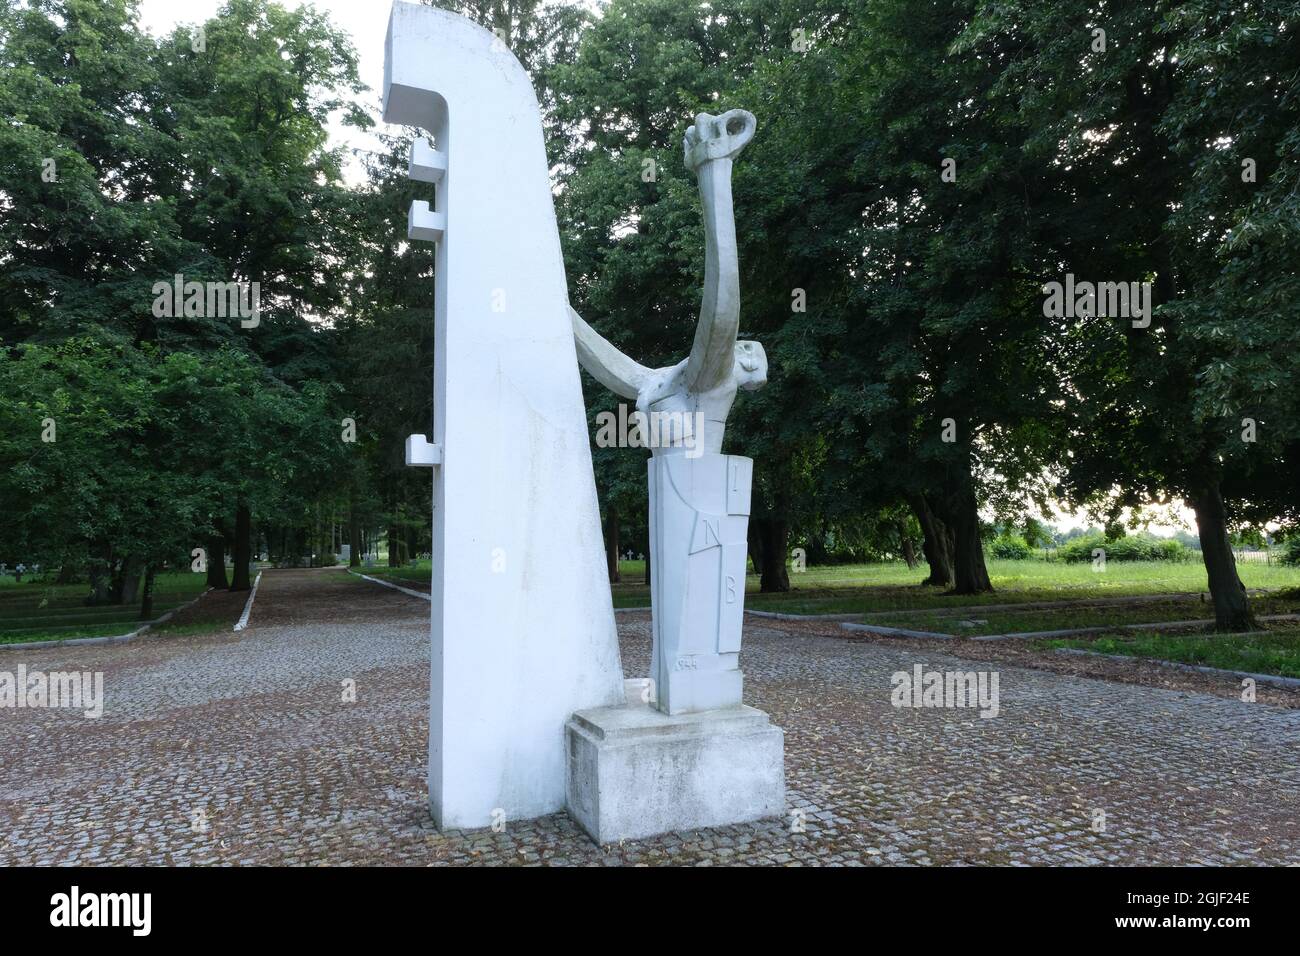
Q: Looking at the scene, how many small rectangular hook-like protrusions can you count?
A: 3